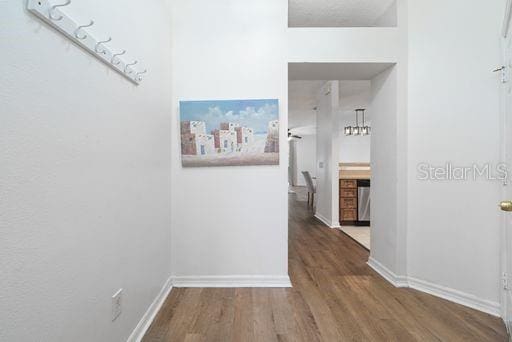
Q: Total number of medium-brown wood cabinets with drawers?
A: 1